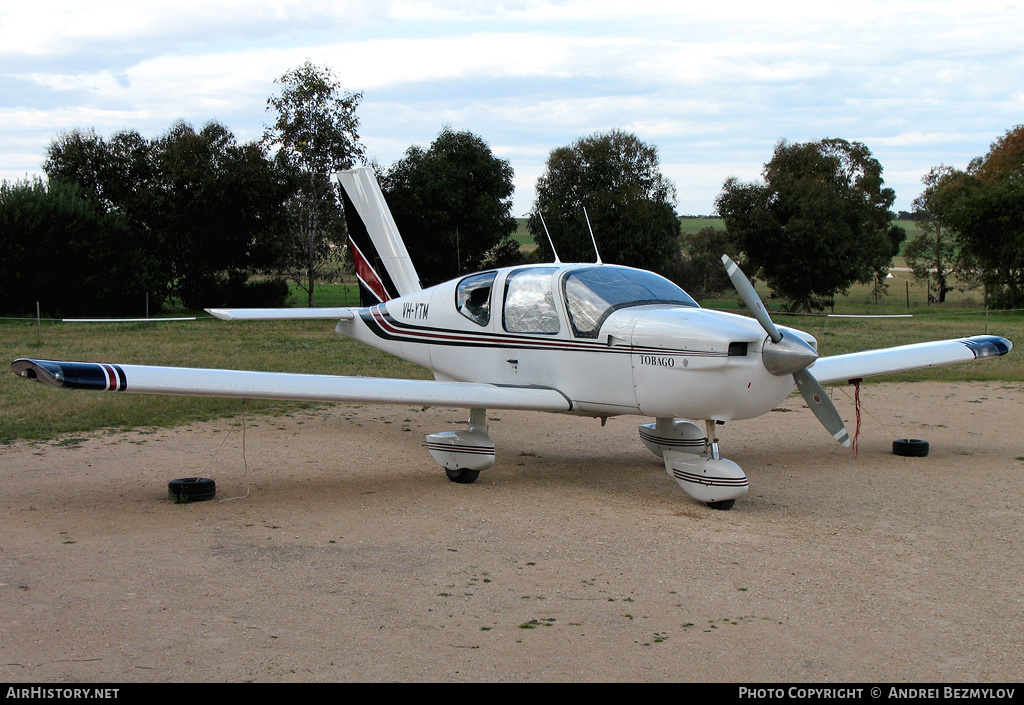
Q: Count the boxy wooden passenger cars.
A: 0